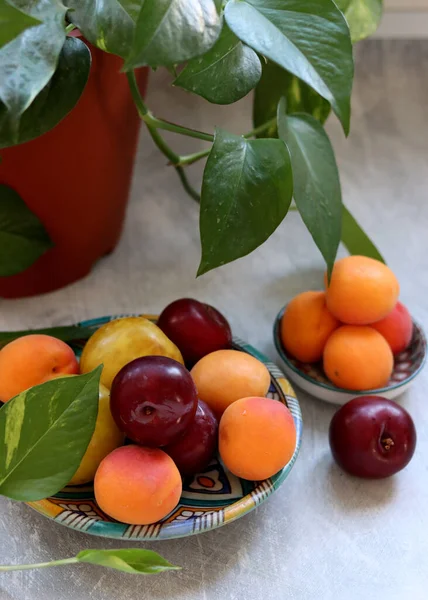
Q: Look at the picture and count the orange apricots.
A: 8